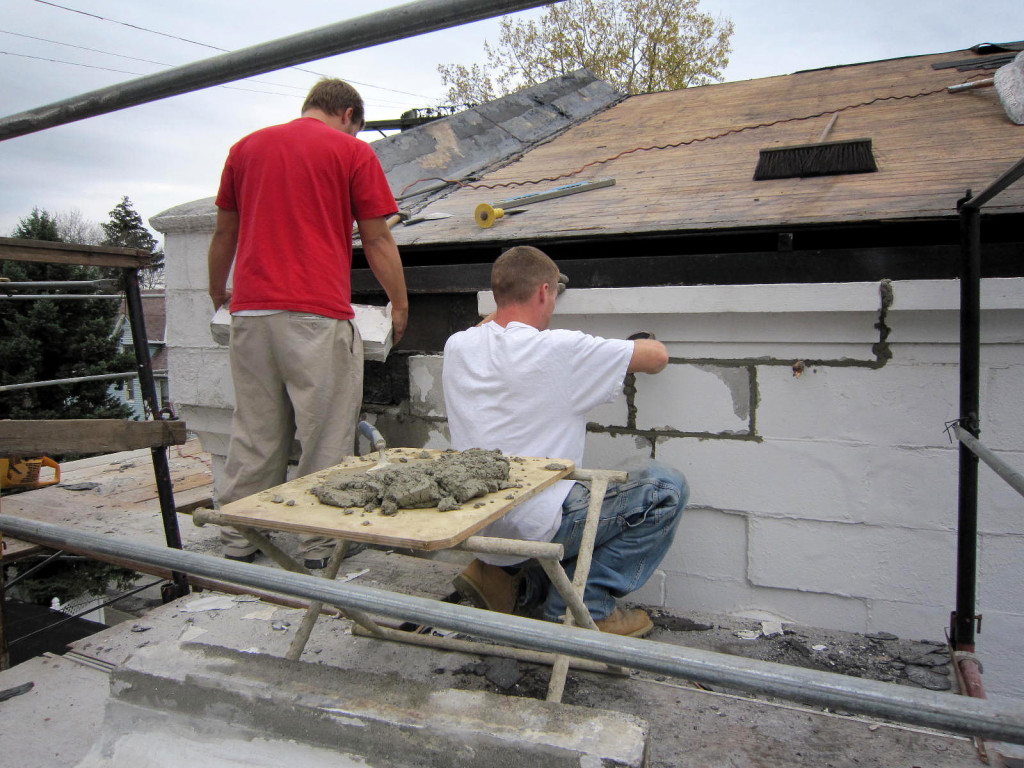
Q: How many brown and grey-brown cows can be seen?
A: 0